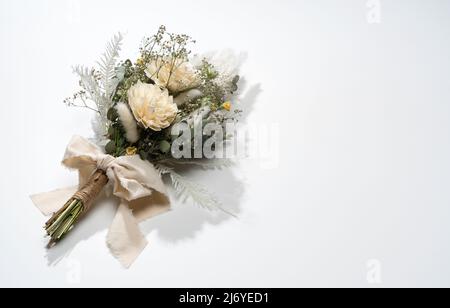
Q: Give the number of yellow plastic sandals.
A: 0